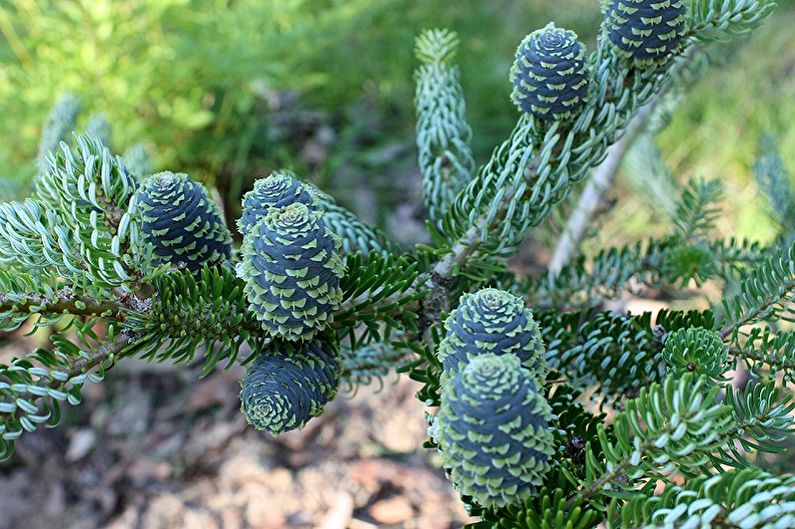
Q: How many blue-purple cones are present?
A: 8